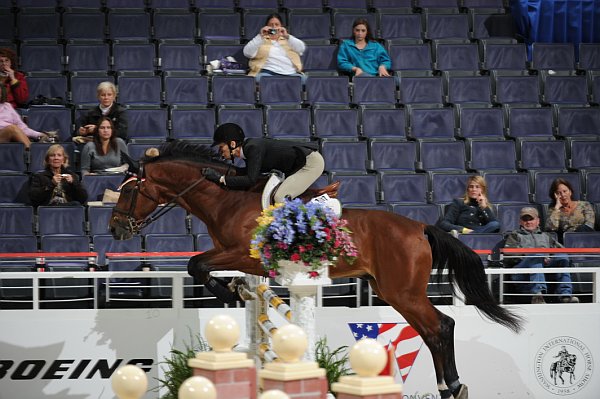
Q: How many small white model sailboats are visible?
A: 0